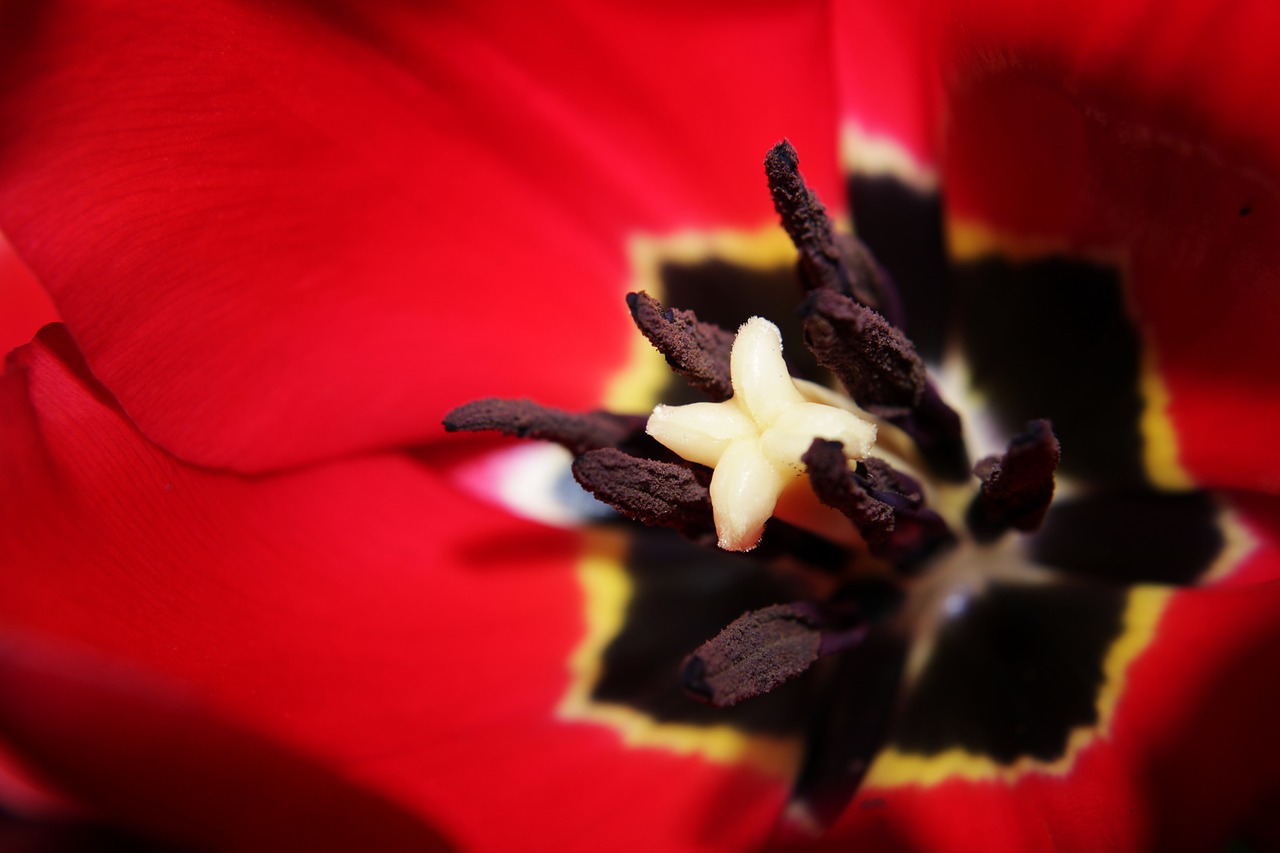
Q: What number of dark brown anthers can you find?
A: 8